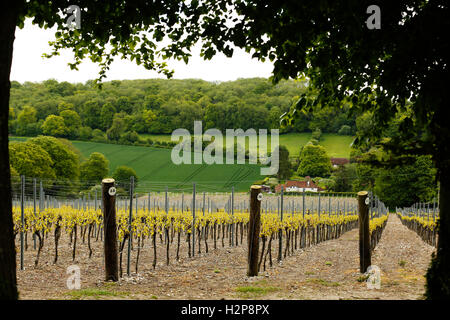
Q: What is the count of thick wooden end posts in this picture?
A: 3